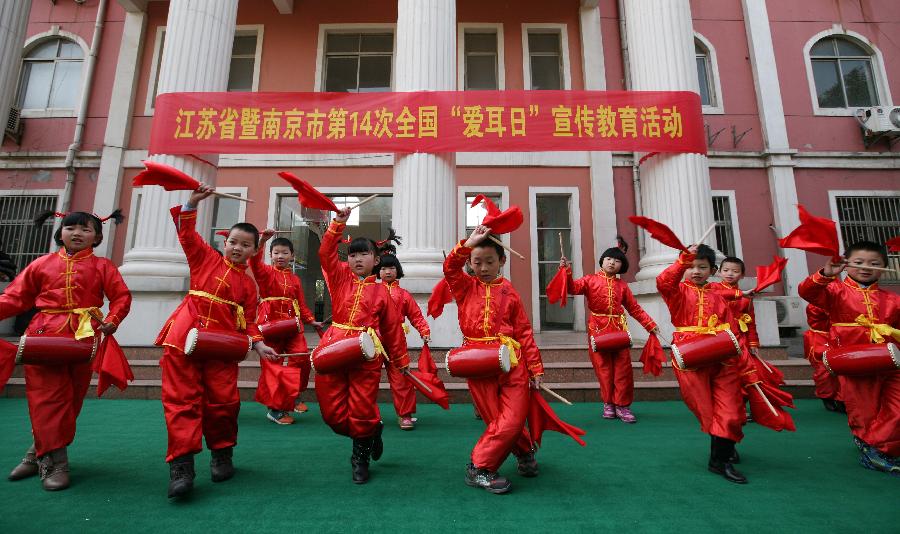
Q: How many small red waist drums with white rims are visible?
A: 8